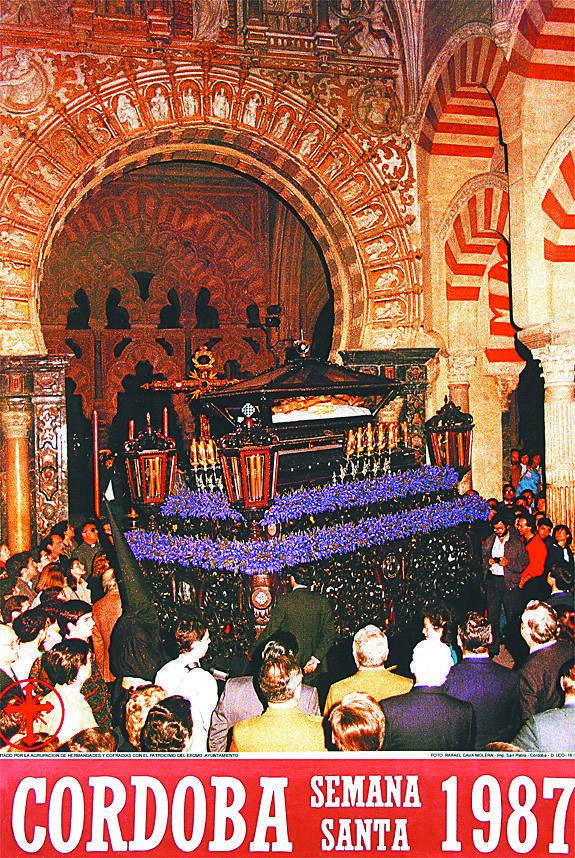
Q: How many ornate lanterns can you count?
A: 3